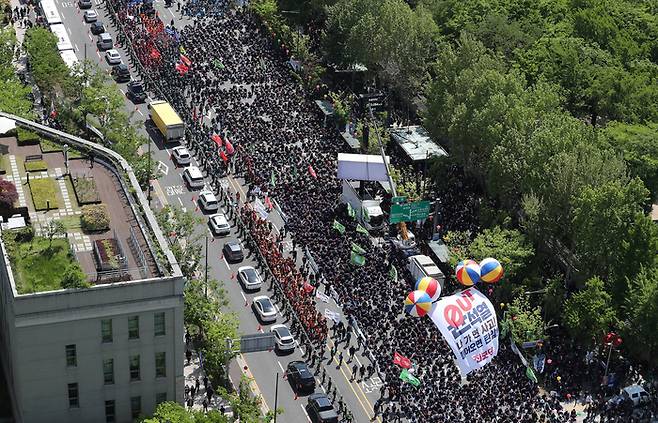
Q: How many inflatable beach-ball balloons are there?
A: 4